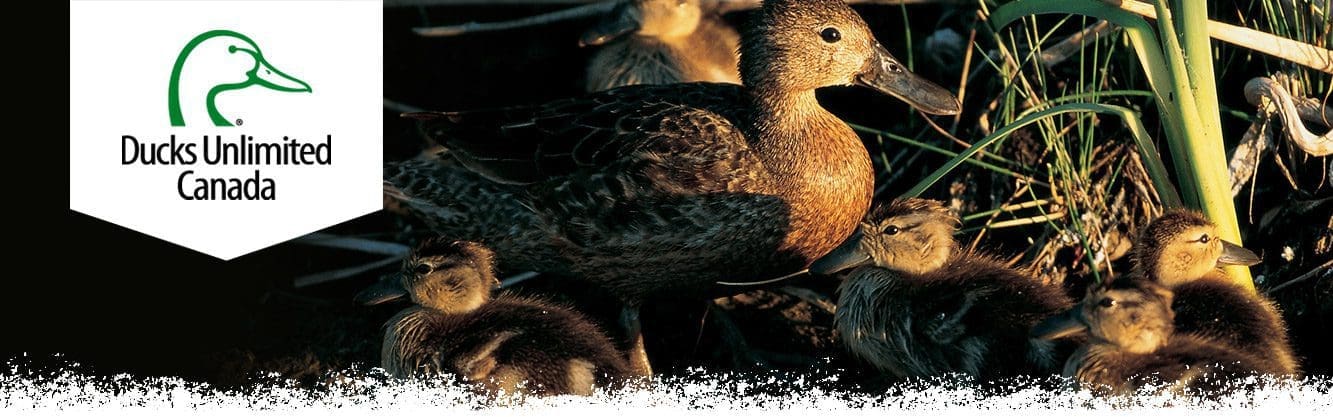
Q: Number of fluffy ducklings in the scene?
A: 5